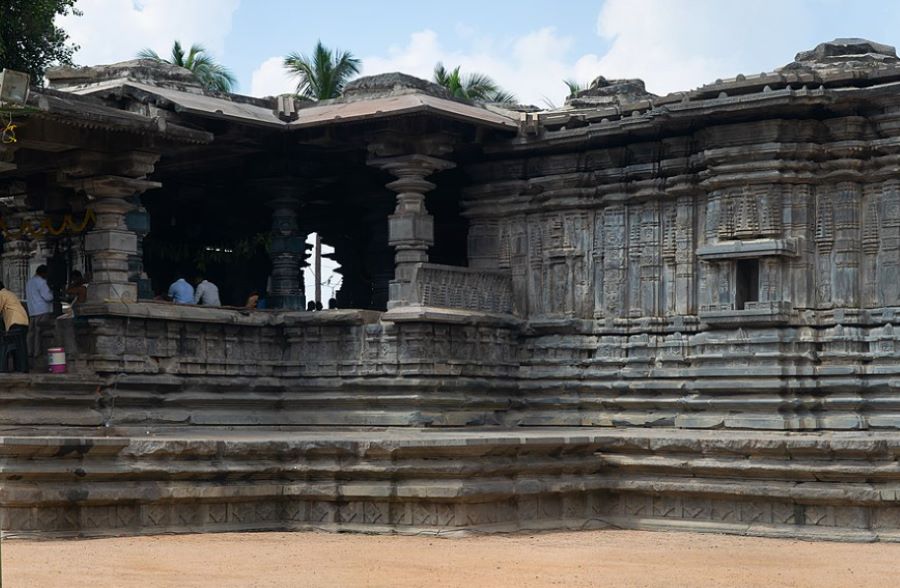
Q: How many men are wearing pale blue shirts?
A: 2